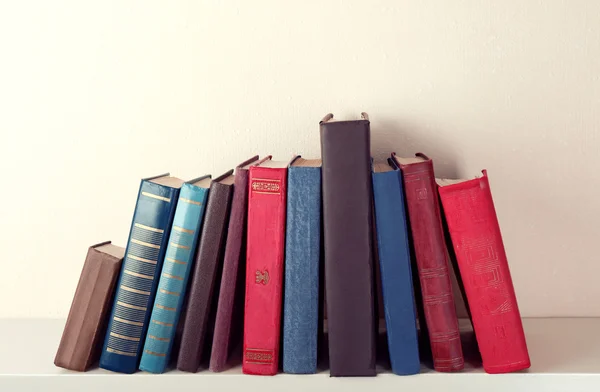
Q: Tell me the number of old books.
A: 11